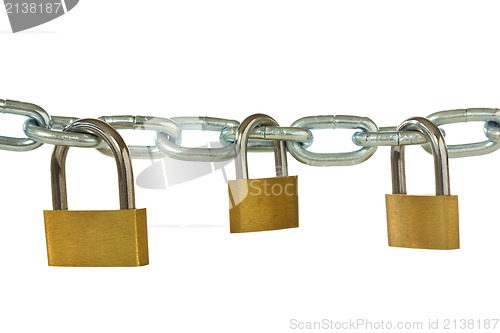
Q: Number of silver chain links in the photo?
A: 9